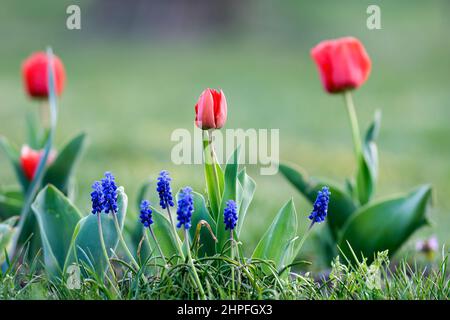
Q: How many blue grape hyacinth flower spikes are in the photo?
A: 7